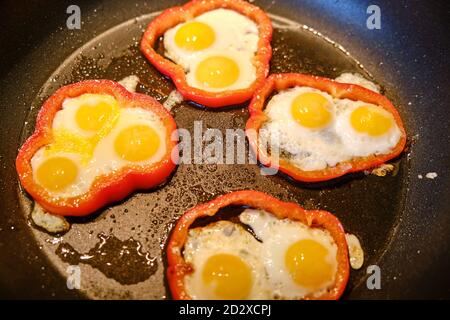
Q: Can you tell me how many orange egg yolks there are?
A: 9